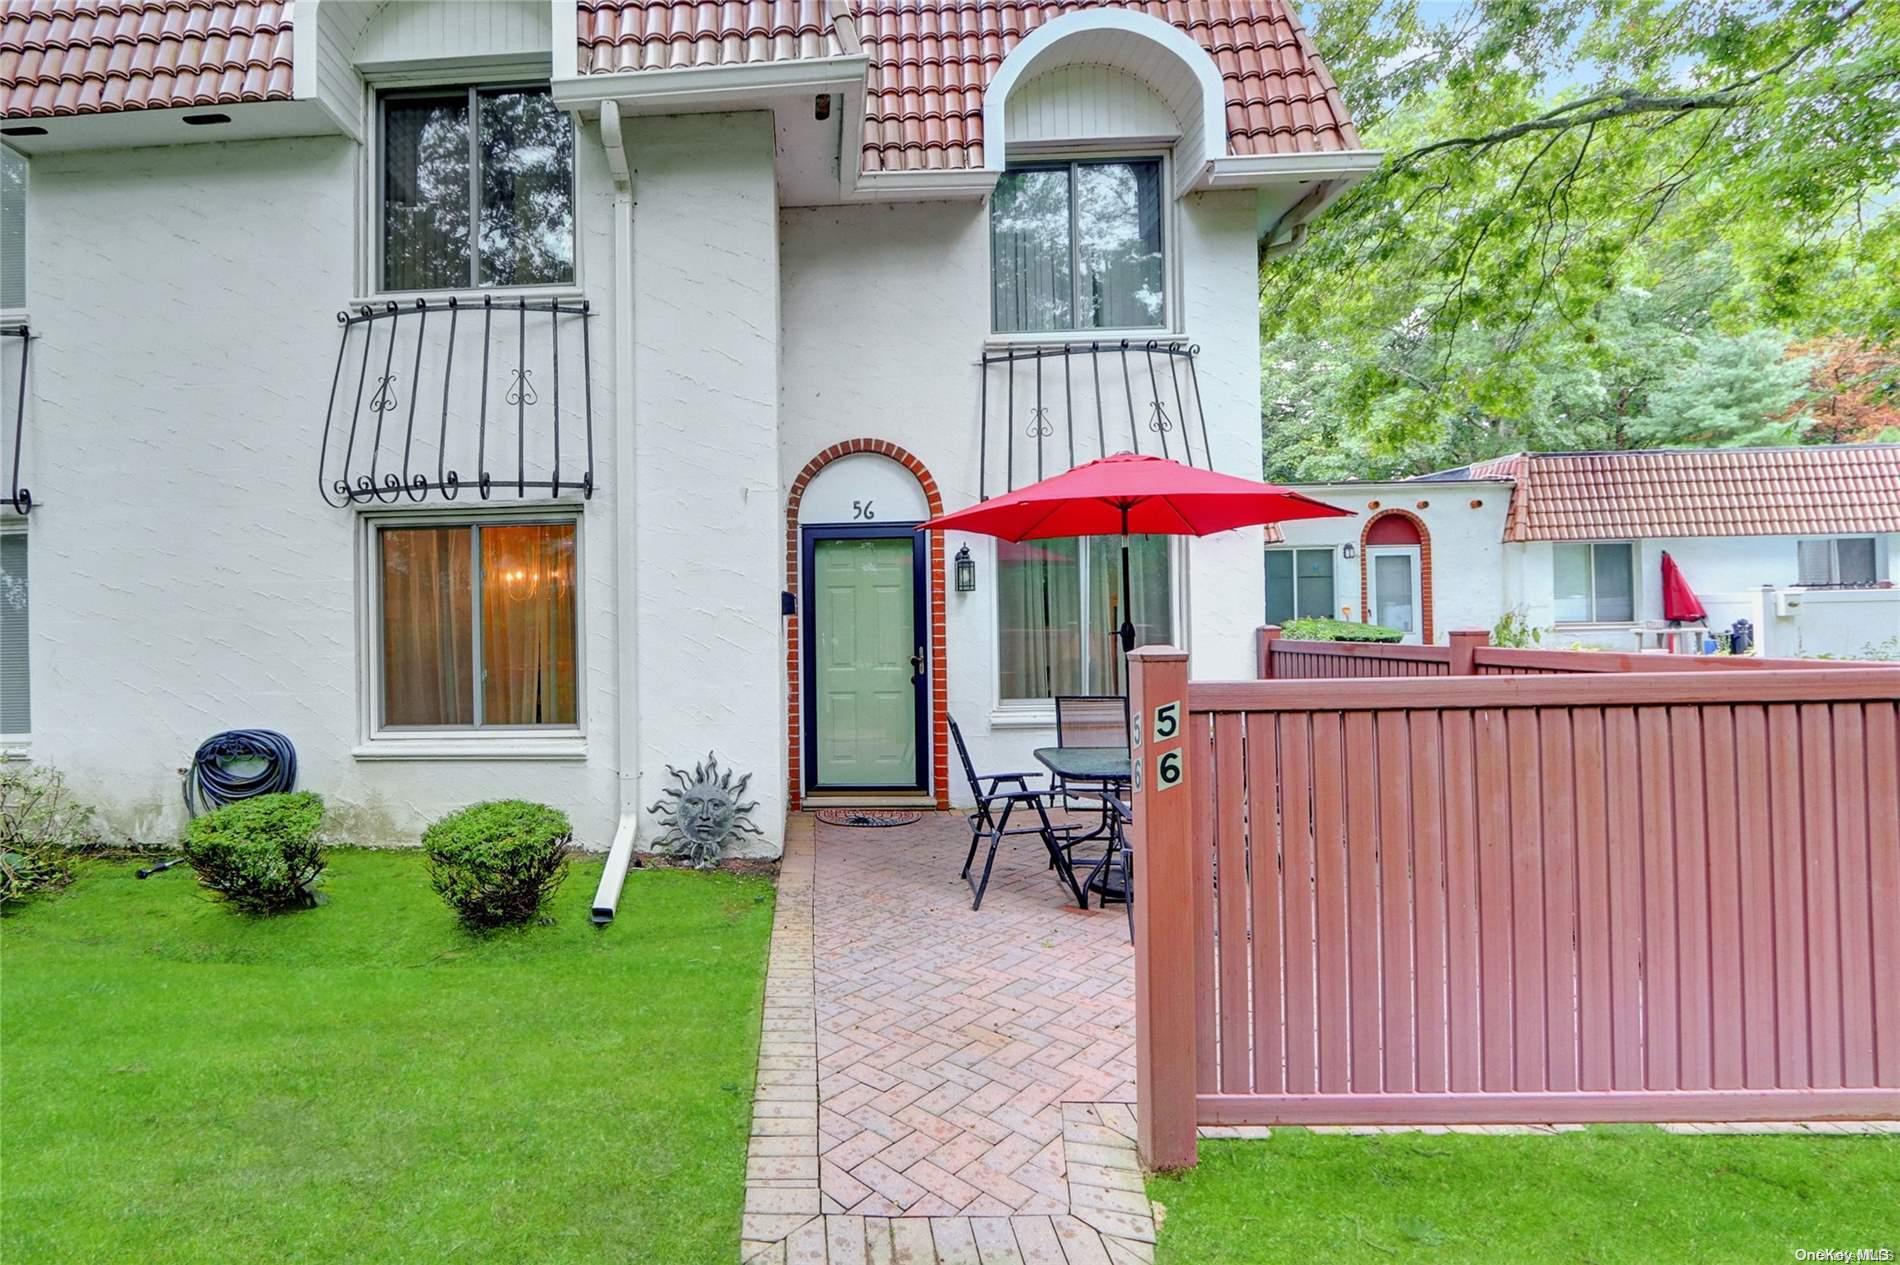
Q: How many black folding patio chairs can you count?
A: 3